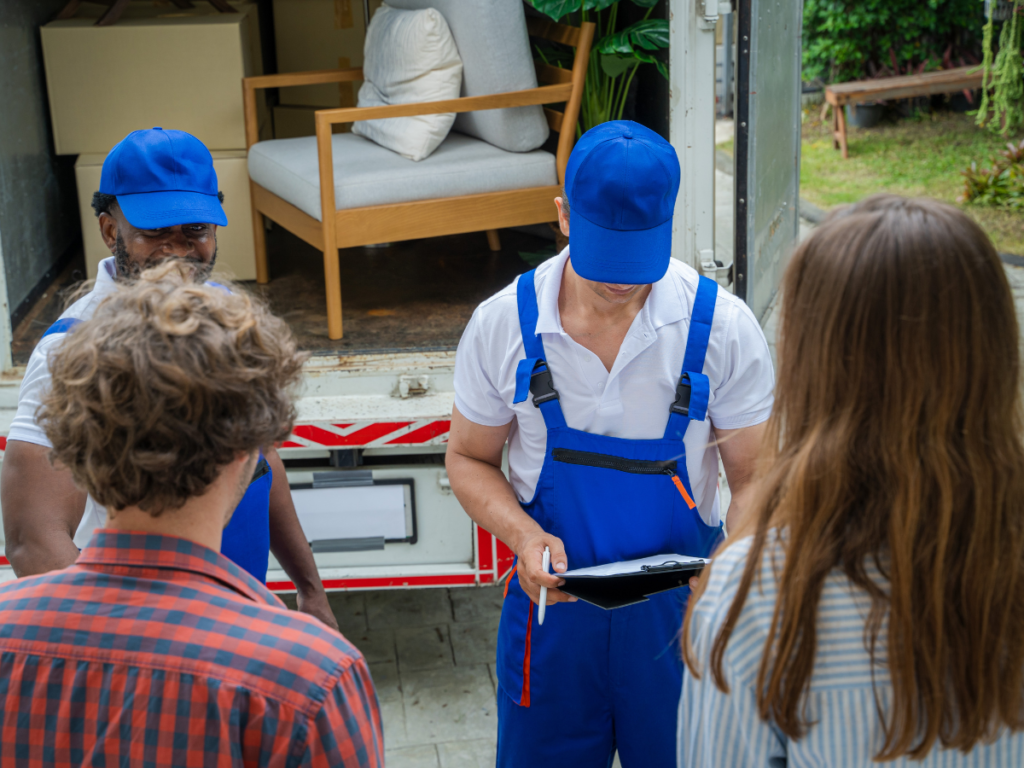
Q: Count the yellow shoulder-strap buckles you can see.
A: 0